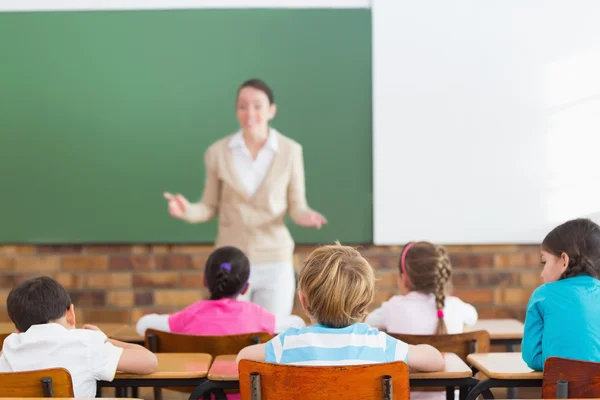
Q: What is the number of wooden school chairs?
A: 5